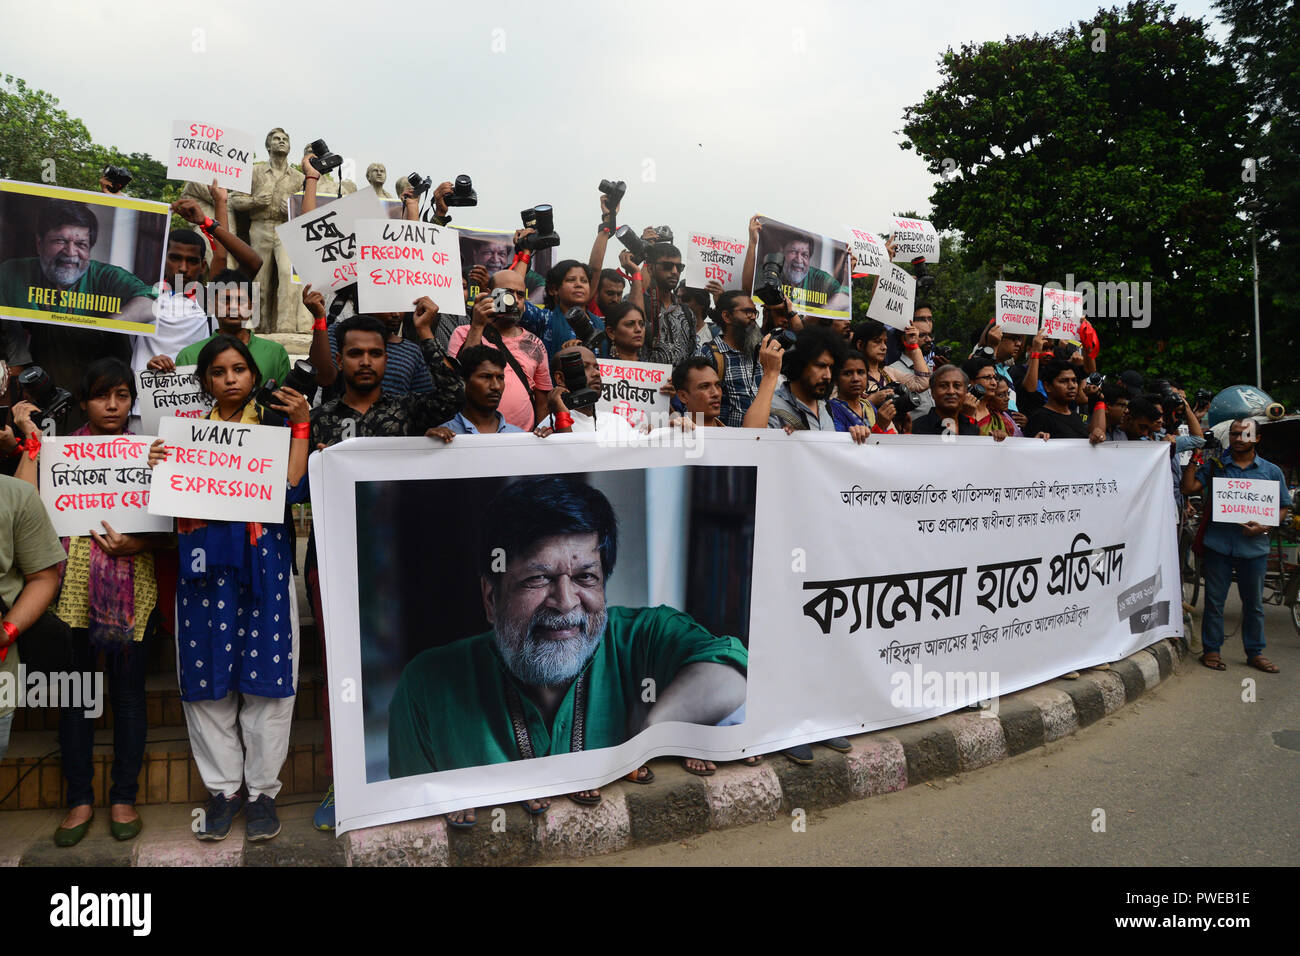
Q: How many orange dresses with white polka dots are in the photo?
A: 0